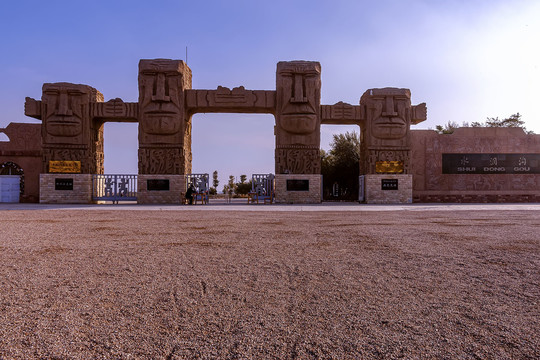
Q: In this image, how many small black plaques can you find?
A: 4